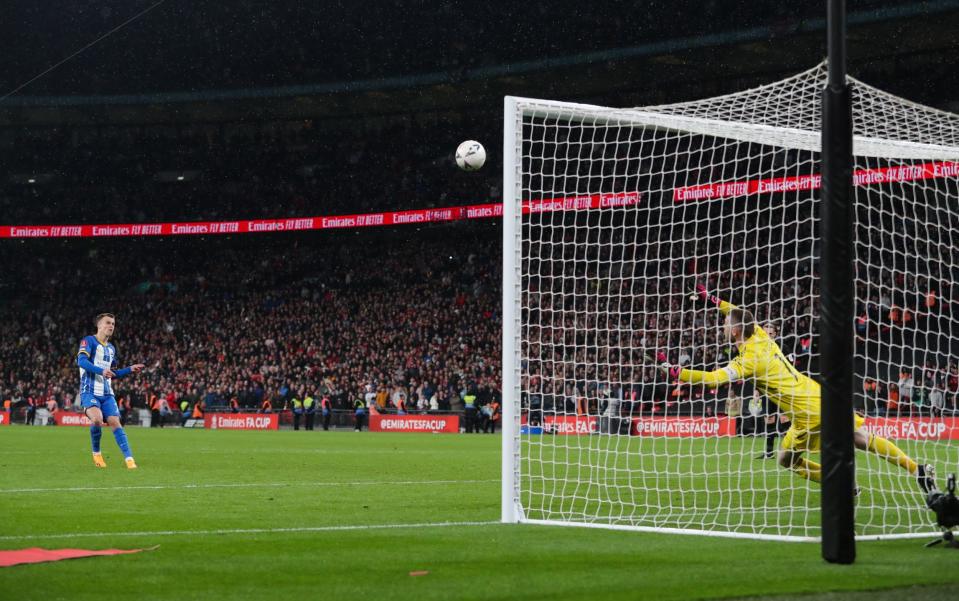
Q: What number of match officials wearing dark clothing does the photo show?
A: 1